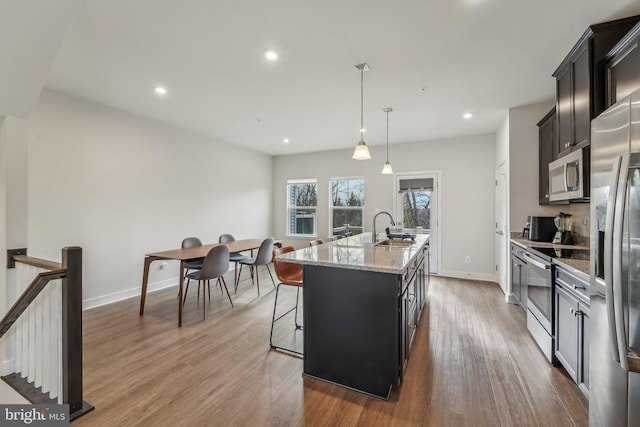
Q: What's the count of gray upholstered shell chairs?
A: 4